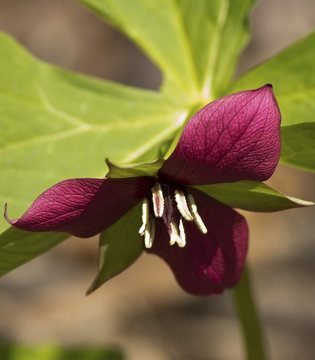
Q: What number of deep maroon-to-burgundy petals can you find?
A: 3